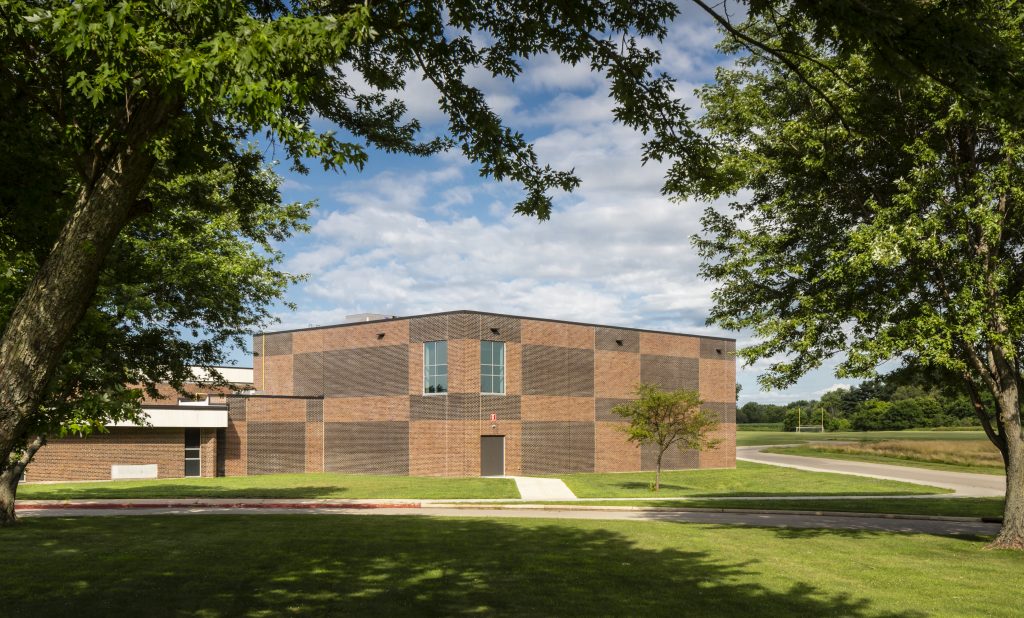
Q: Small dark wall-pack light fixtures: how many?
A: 4